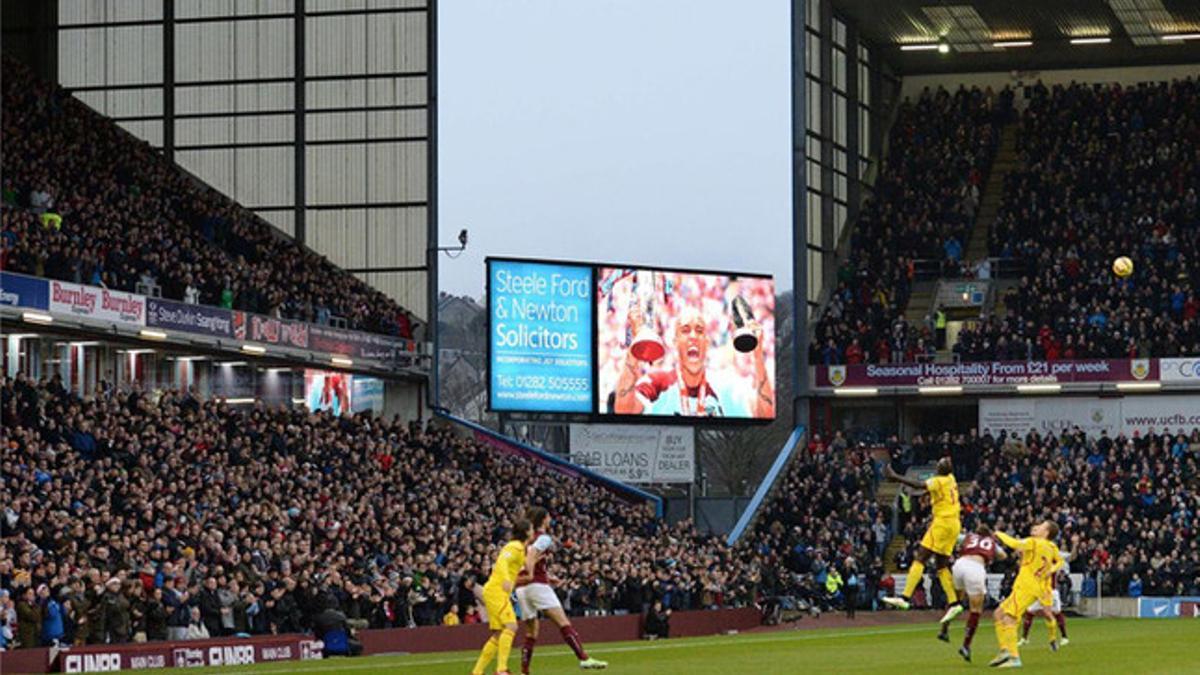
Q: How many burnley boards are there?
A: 2